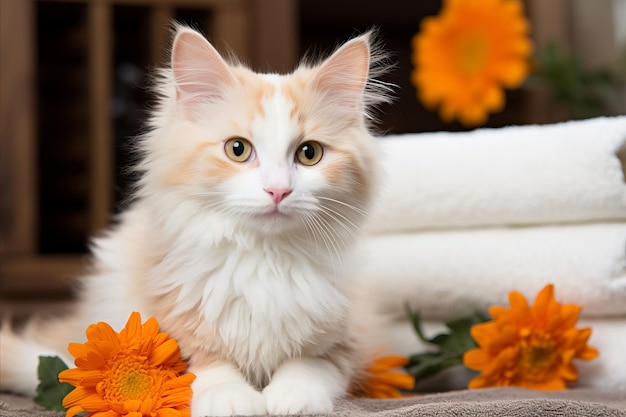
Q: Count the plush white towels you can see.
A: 3